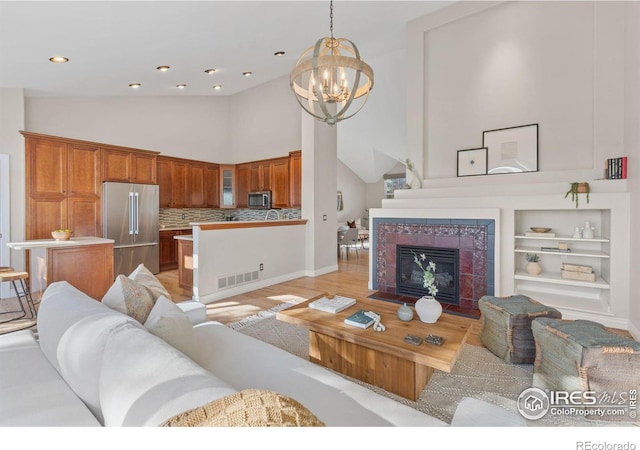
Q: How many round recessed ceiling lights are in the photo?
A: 8